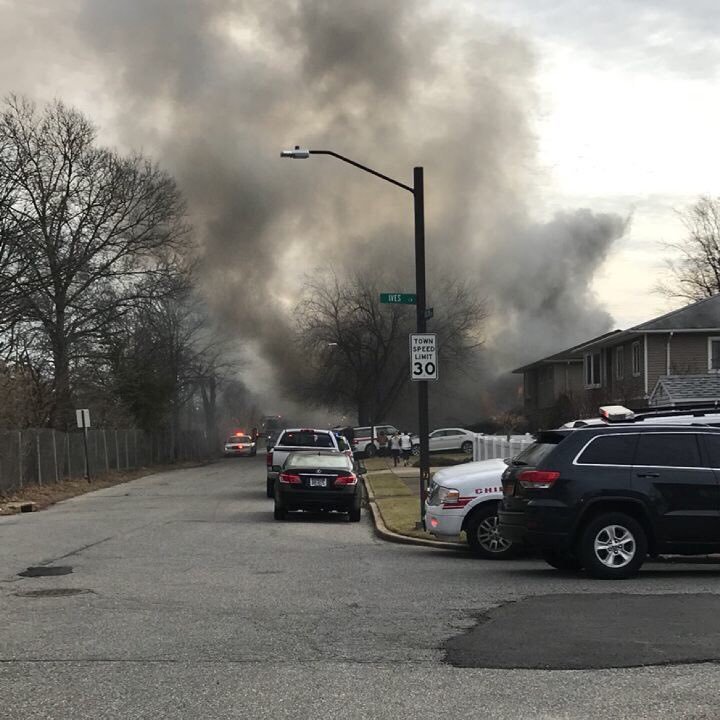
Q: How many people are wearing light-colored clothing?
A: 2